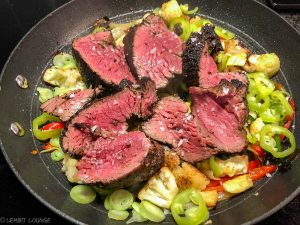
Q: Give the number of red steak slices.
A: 8